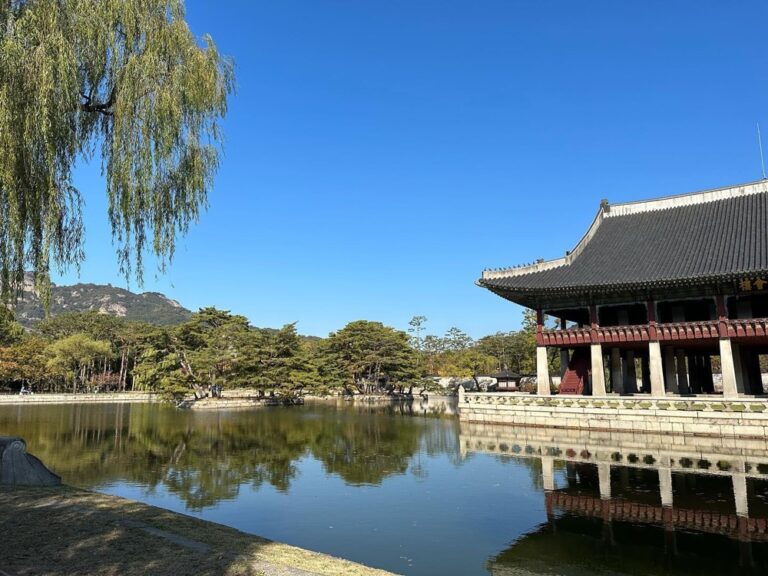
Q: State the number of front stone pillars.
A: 4